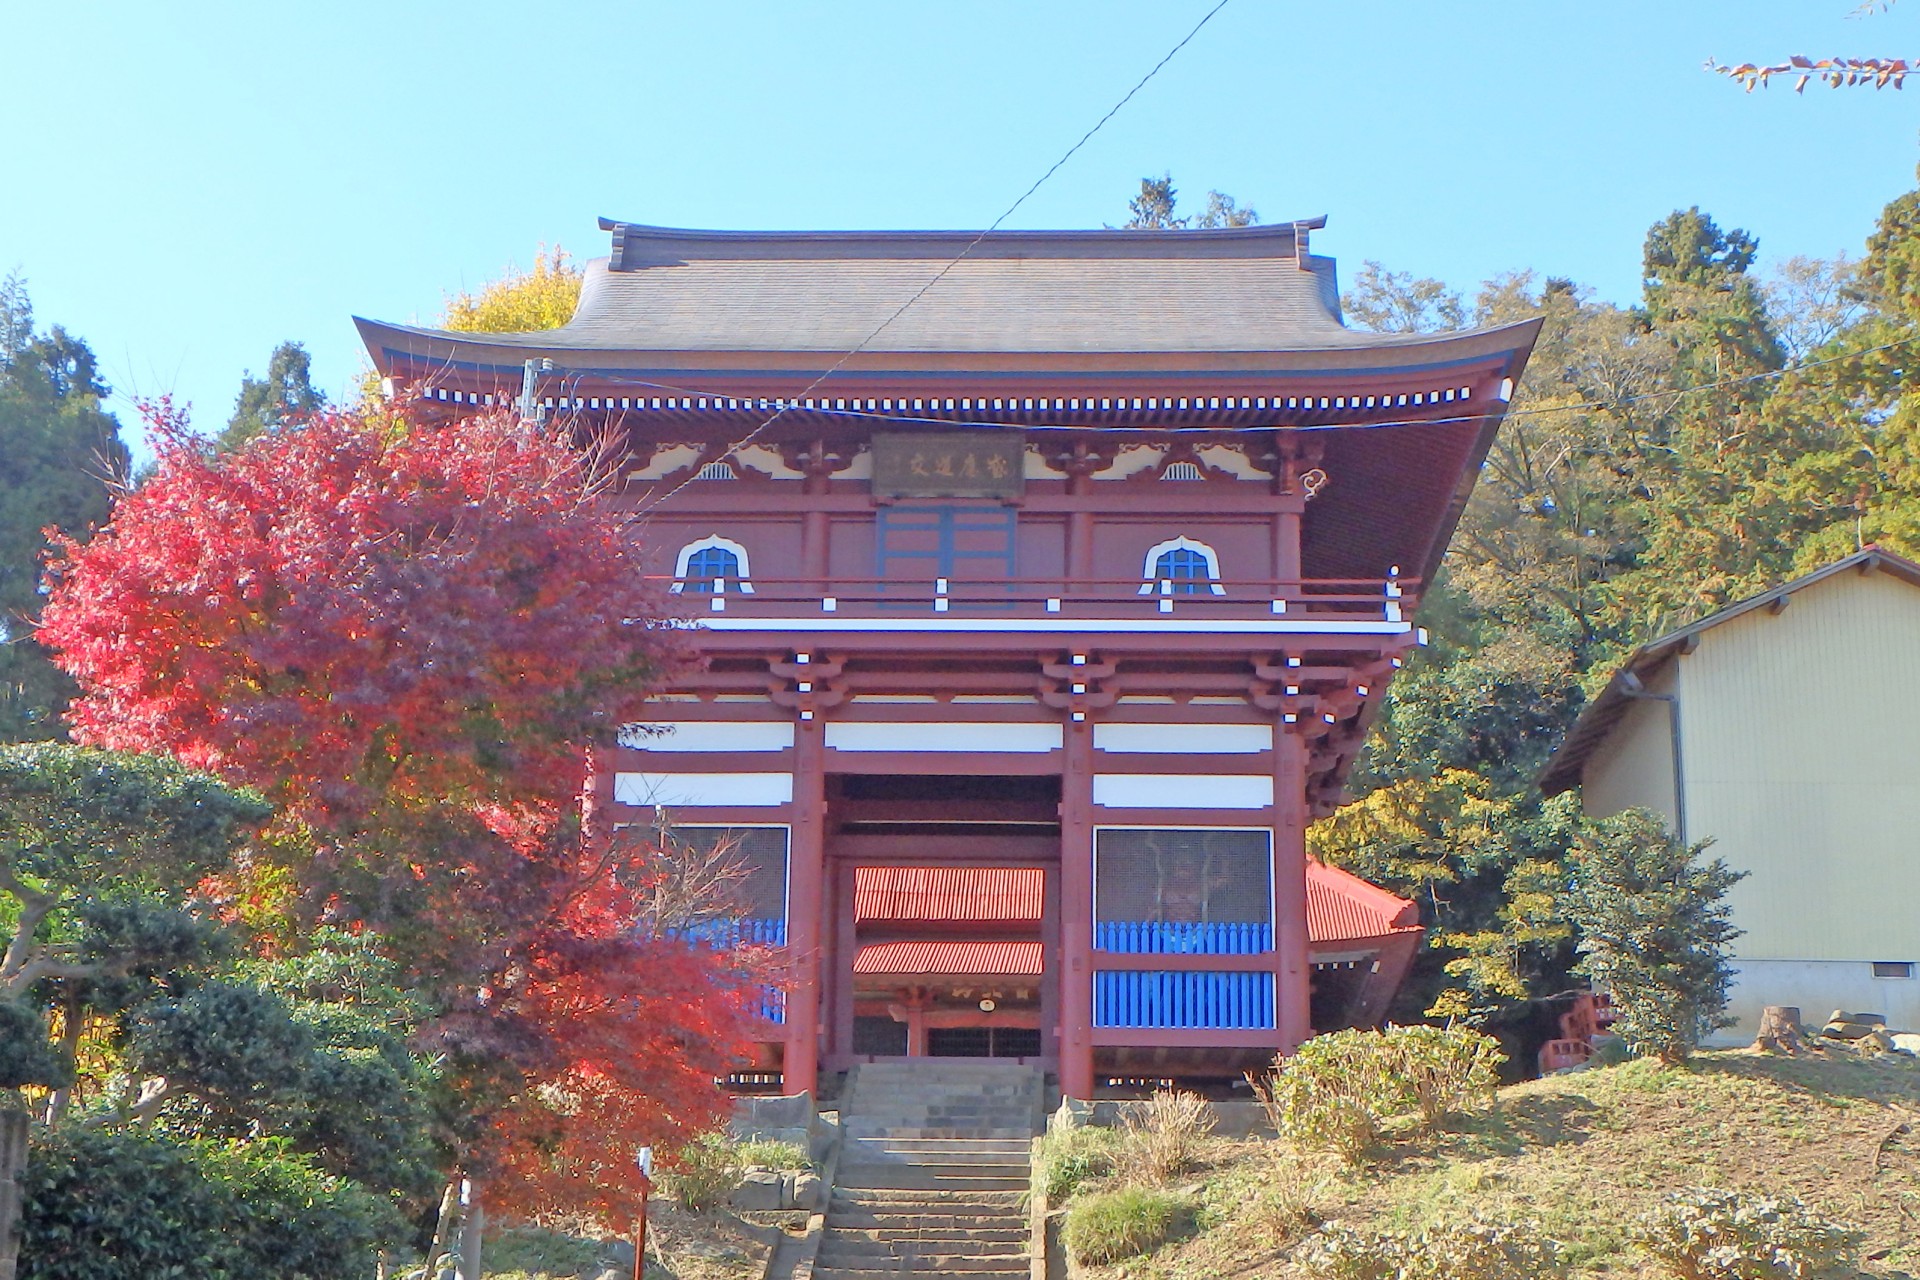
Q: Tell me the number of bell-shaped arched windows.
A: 2